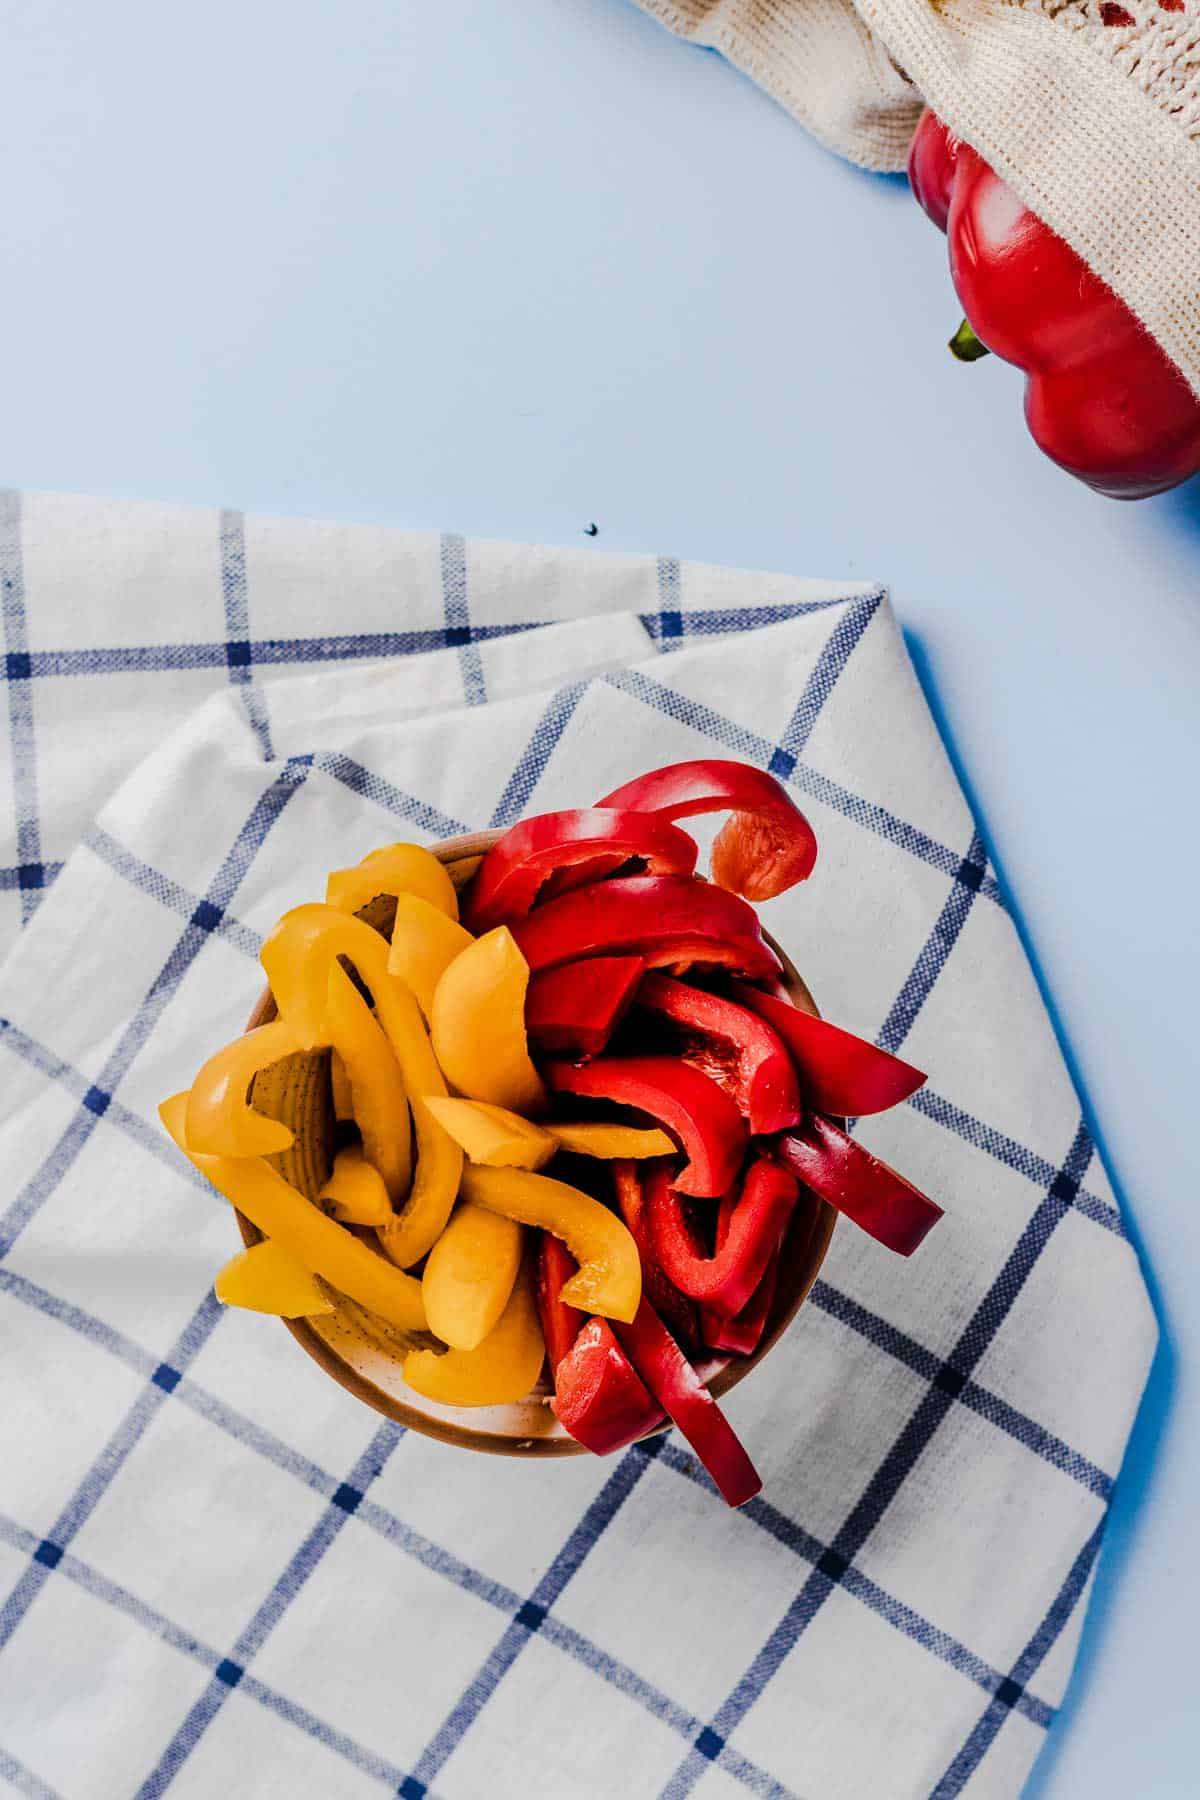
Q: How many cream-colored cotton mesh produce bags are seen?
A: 1